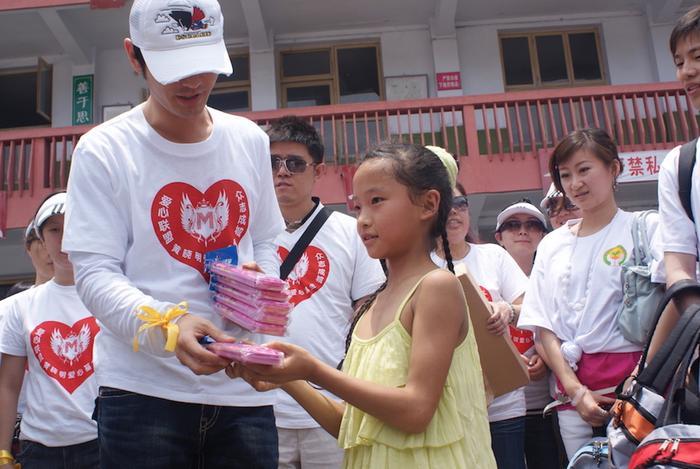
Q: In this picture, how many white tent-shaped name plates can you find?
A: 0